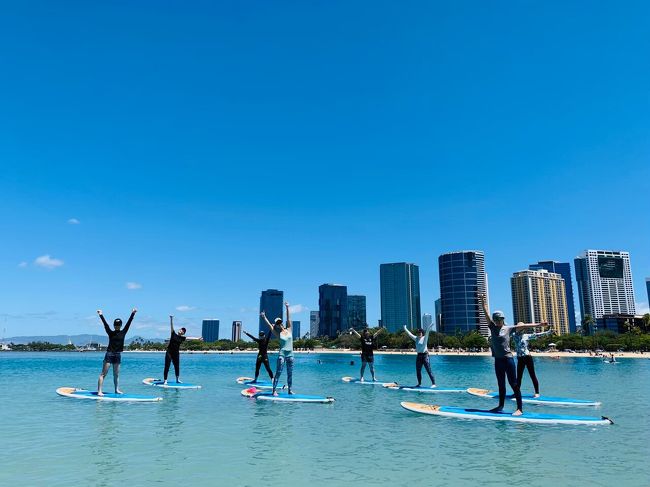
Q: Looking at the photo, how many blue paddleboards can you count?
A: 8